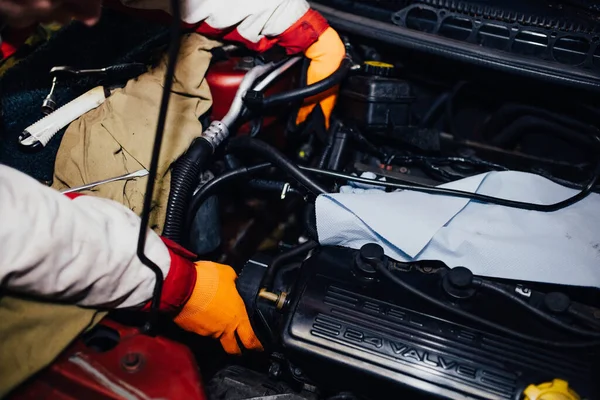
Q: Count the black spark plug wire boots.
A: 3